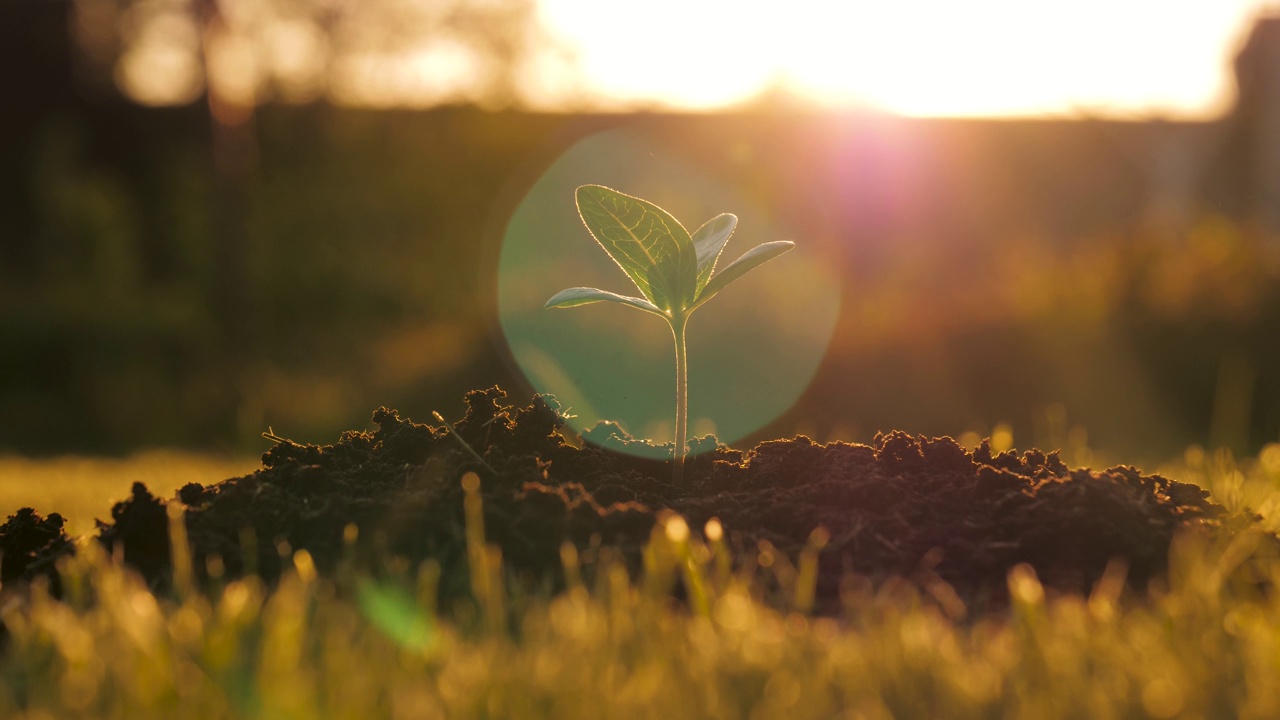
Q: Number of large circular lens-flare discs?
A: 1